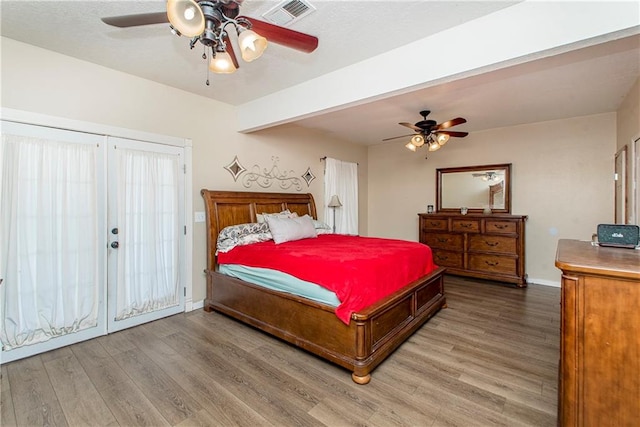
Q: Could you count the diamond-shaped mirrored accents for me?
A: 2